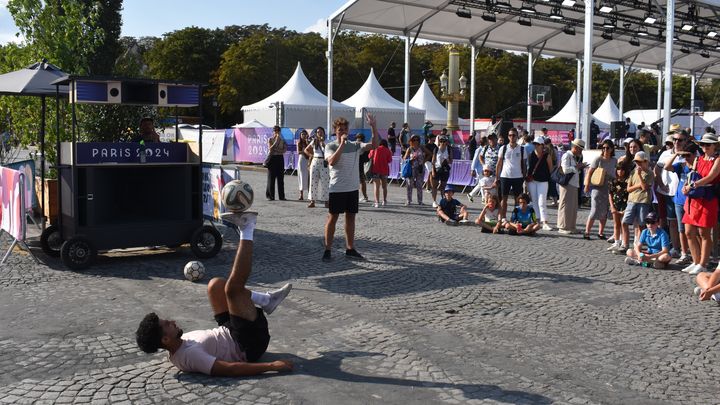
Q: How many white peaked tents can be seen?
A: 5